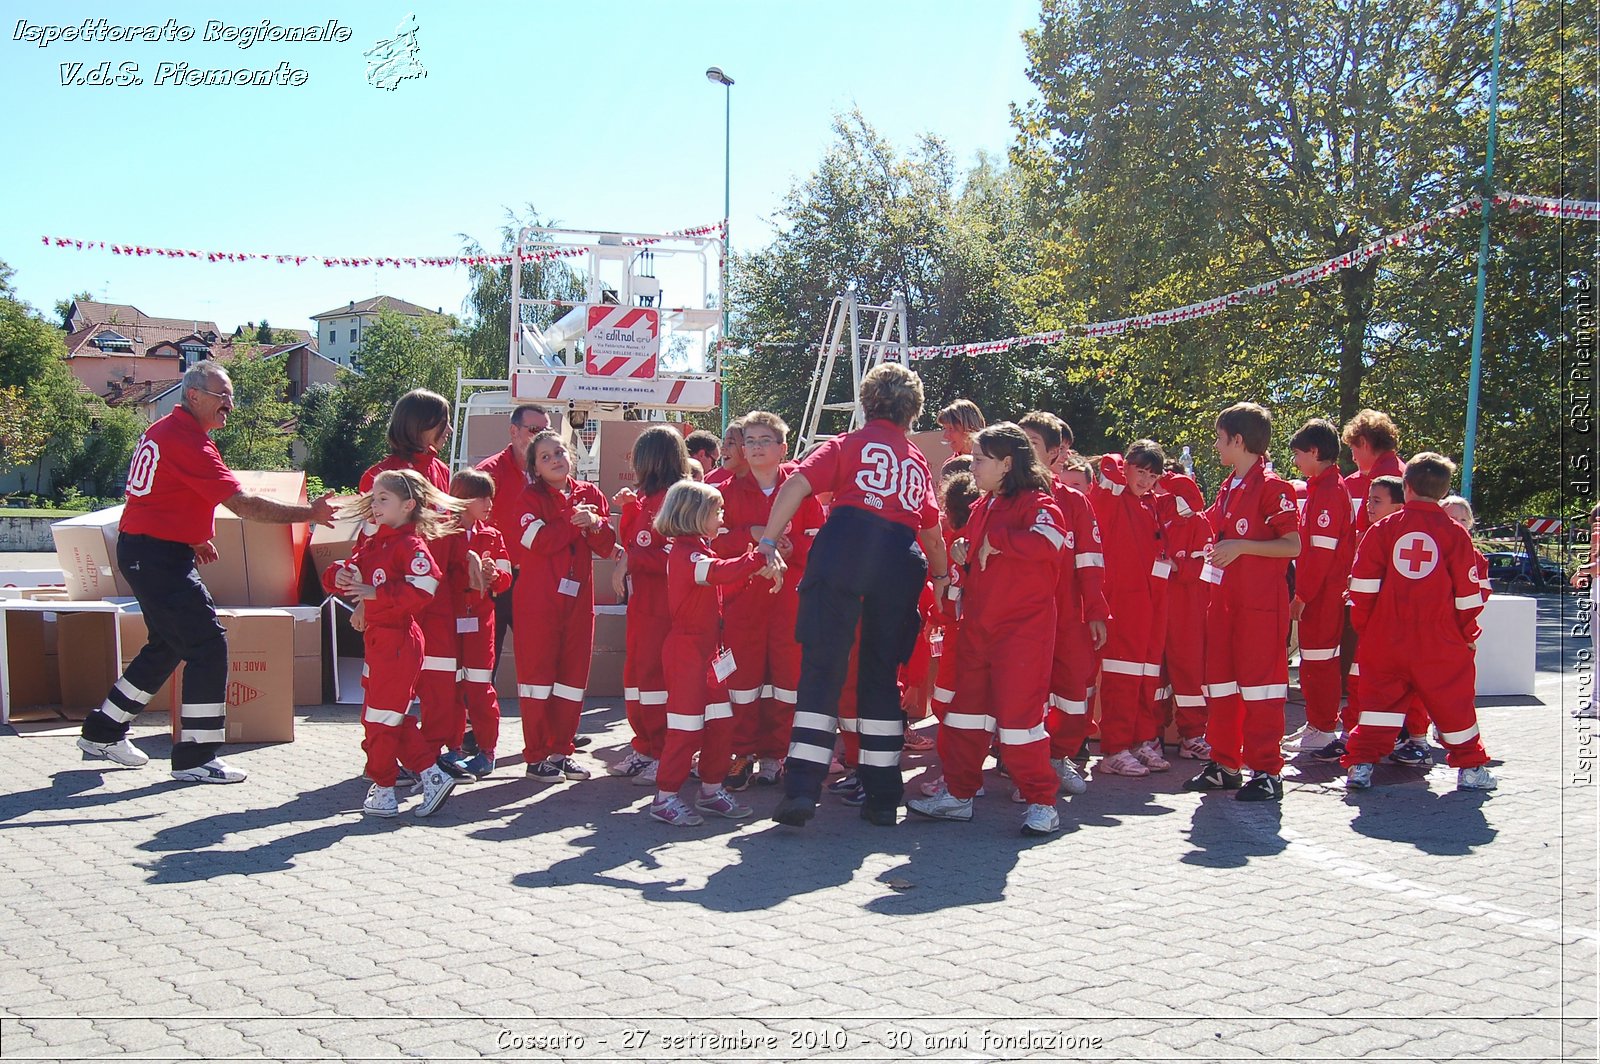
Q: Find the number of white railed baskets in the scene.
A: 1